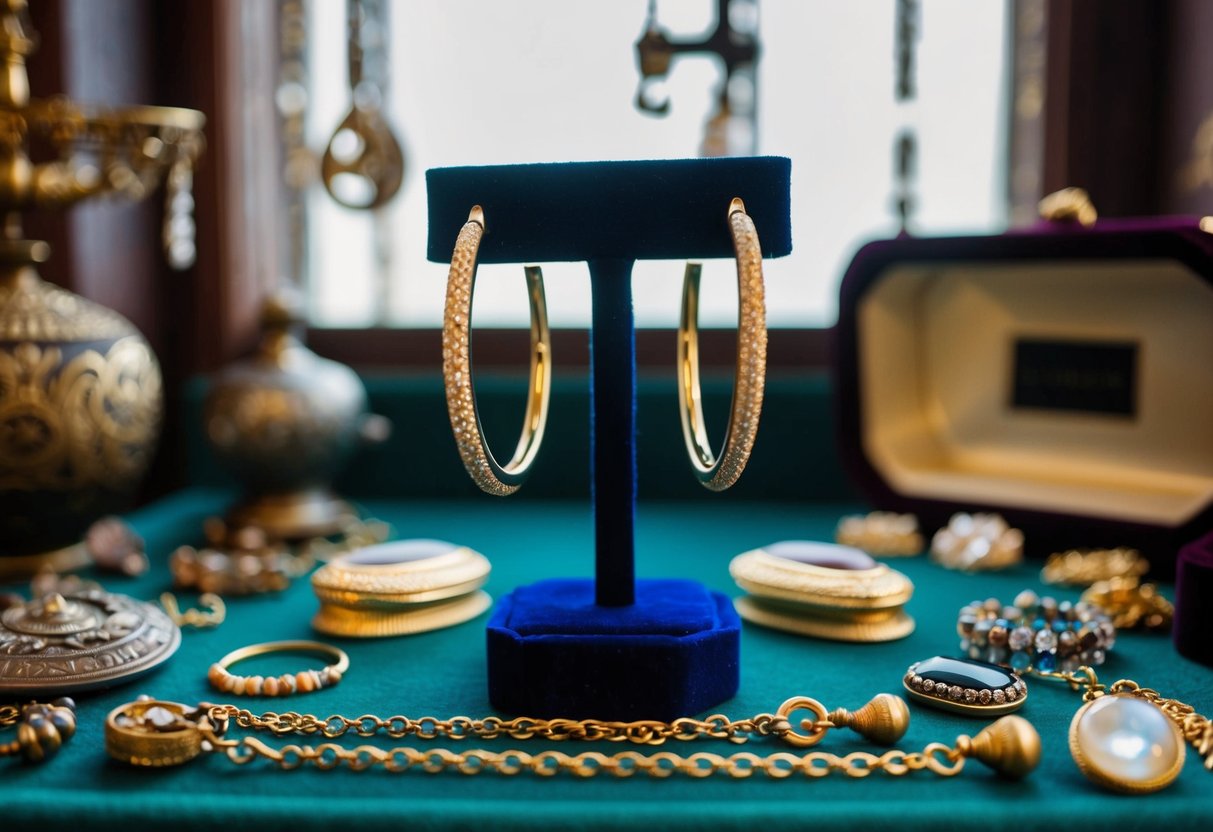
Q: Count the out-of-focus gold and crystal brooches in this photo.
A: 4